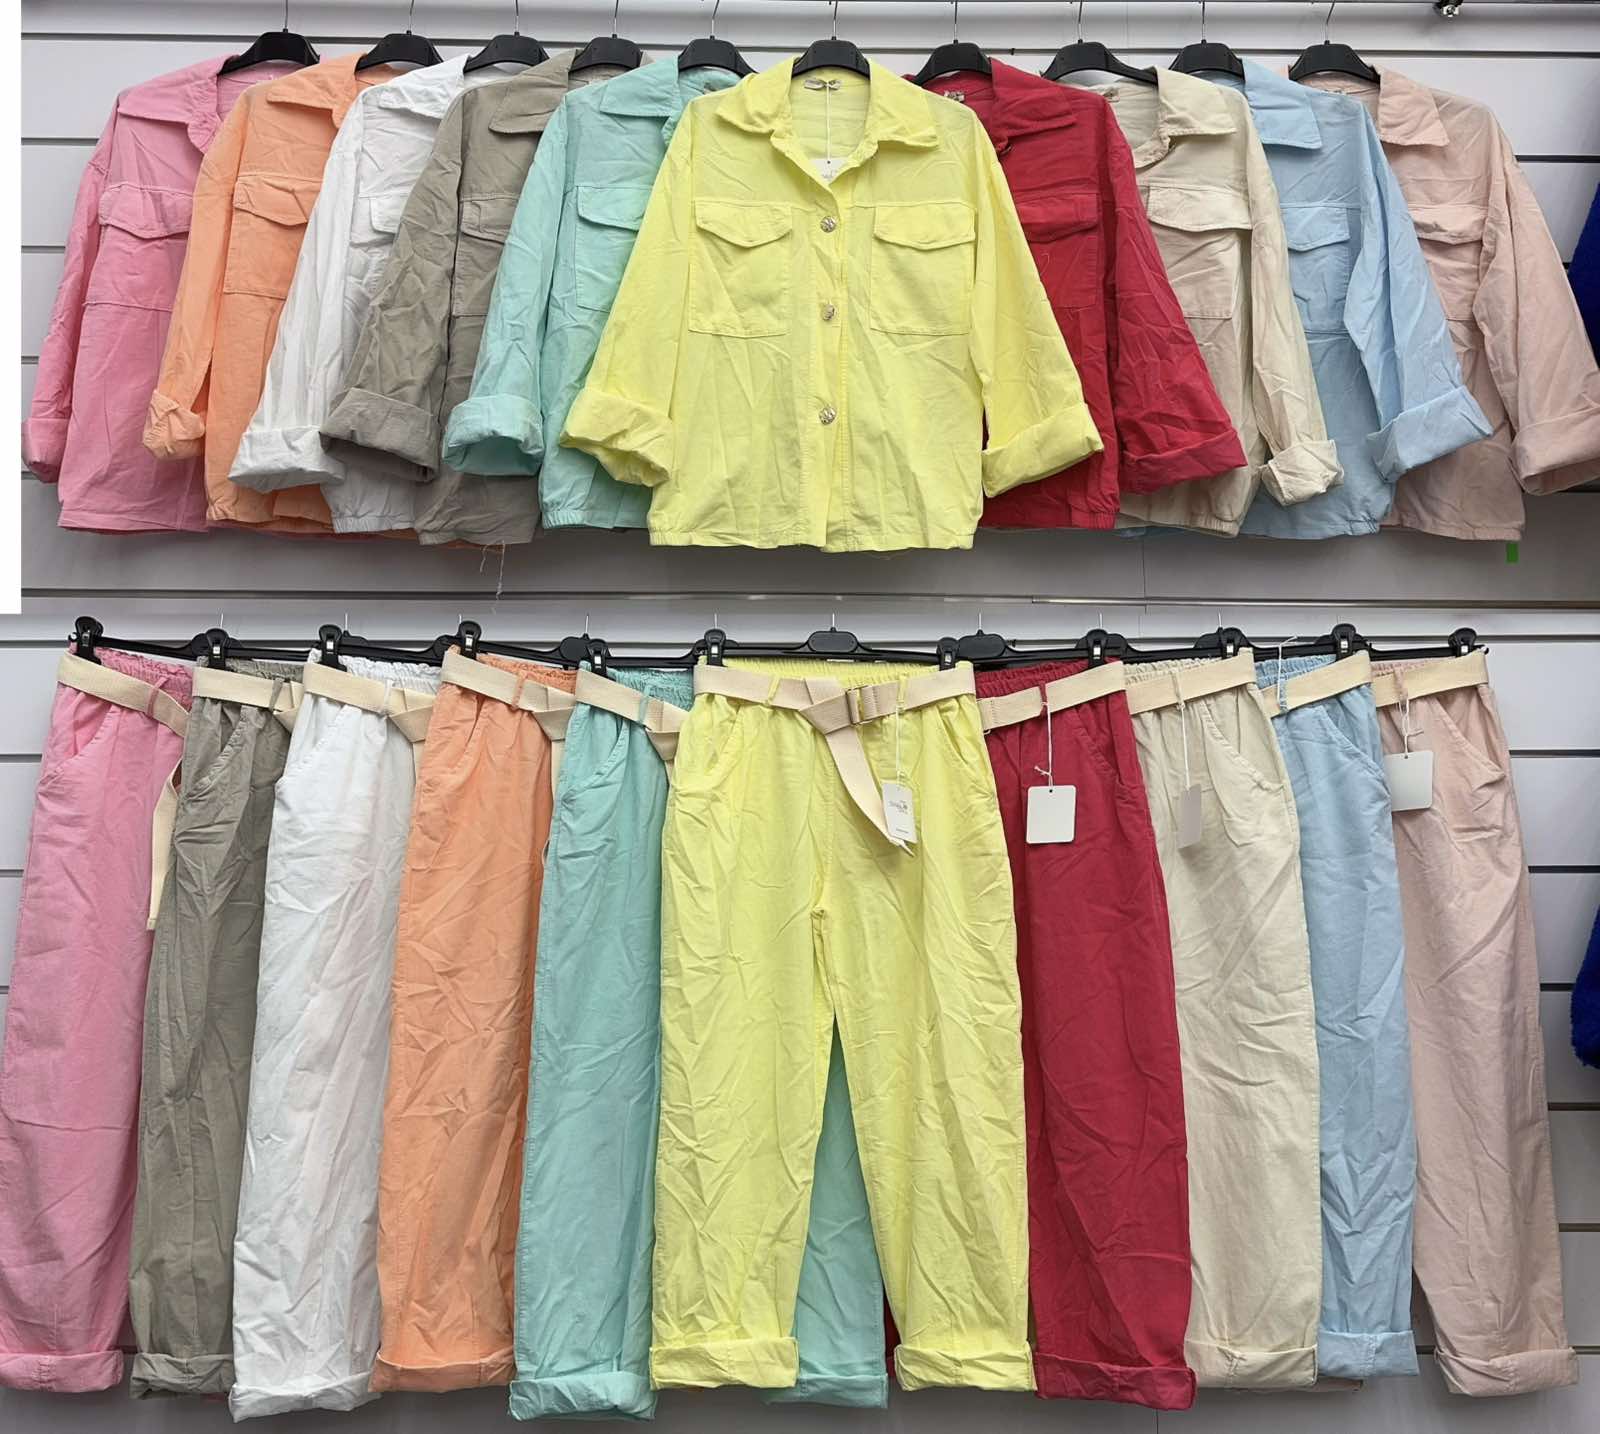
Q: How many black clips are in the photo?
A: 11